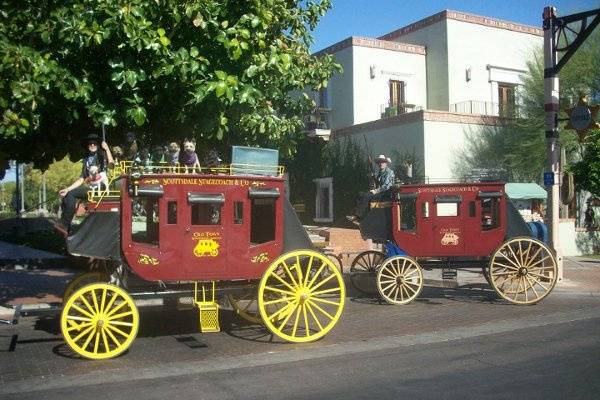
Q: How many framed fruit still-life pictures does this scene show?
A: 0